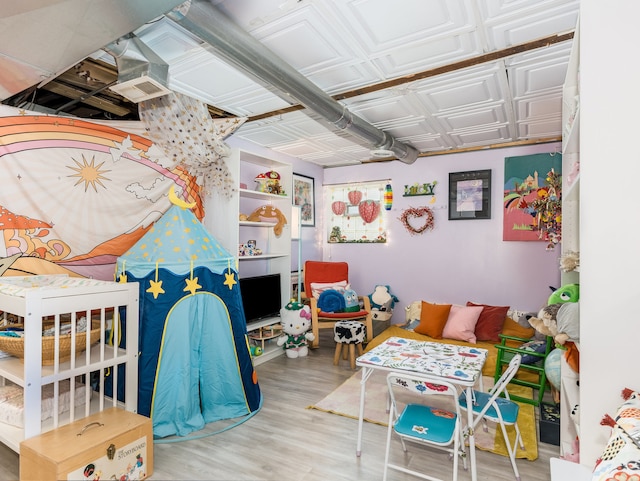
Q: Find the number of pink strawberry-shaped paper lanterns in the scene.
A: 3